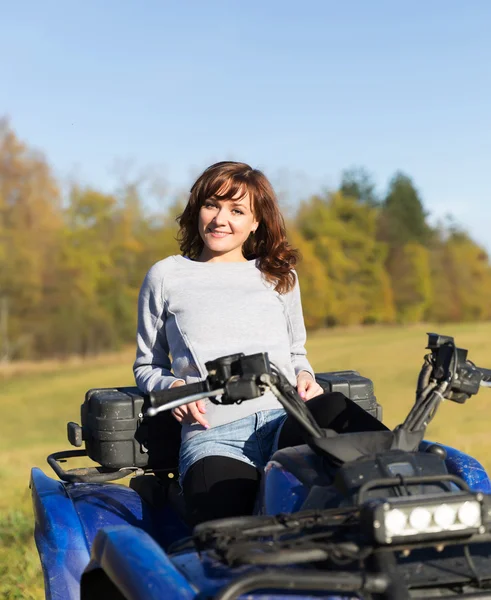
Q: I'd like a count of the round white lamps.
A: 4